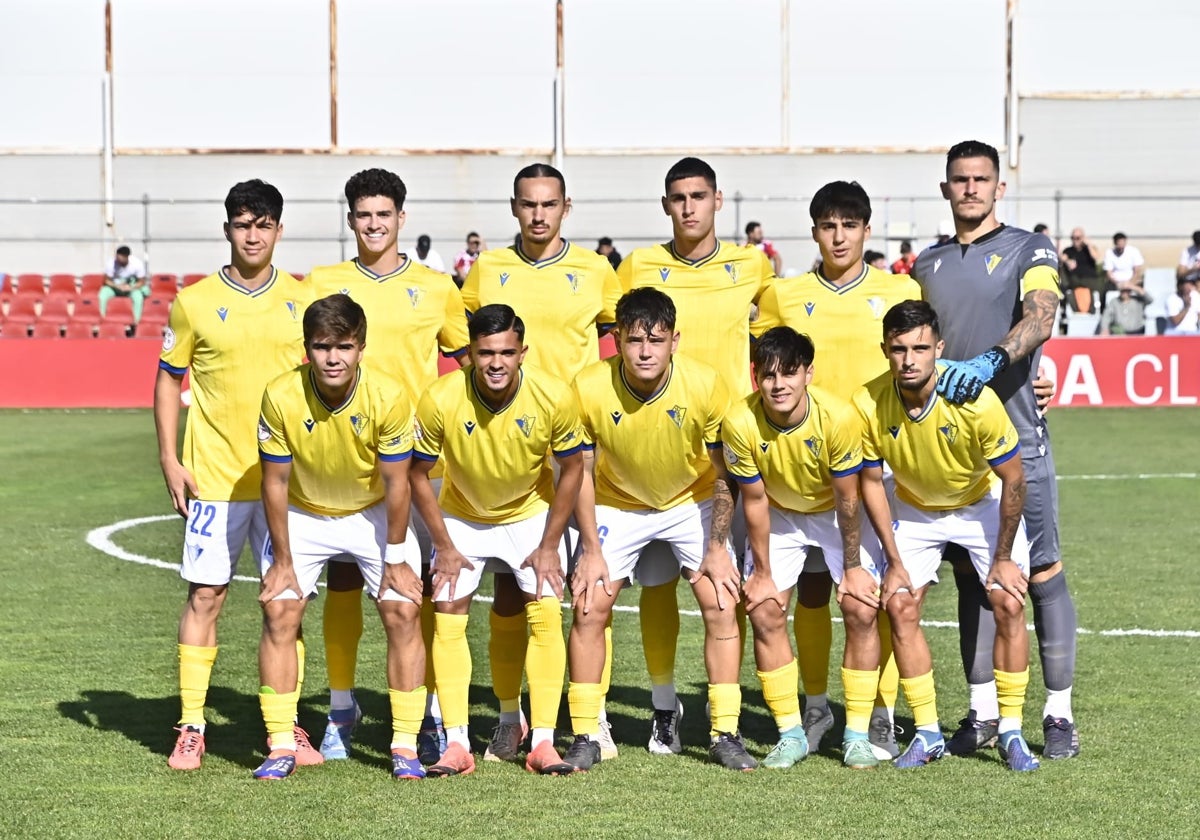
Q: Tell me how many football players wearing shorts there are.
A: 11